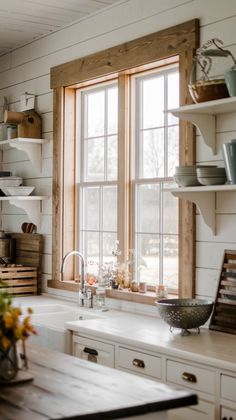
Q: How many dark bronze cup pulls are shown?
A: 3